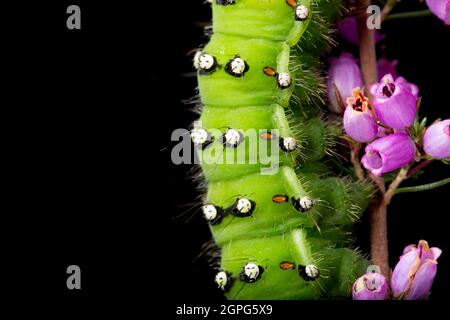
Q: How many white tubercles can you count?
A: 13